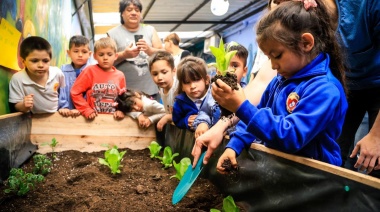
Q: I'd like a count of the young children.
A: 8